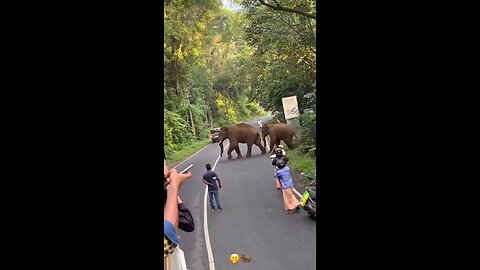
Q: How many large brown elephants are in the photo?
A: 2